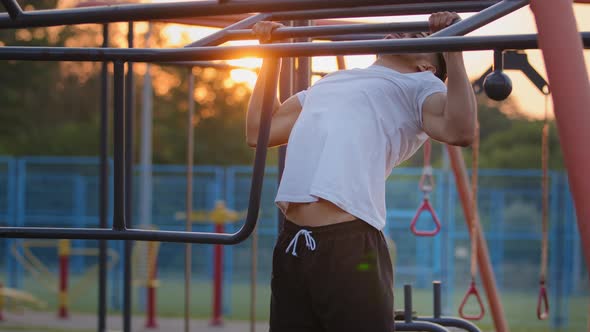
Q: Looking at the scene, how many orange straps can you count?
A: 2